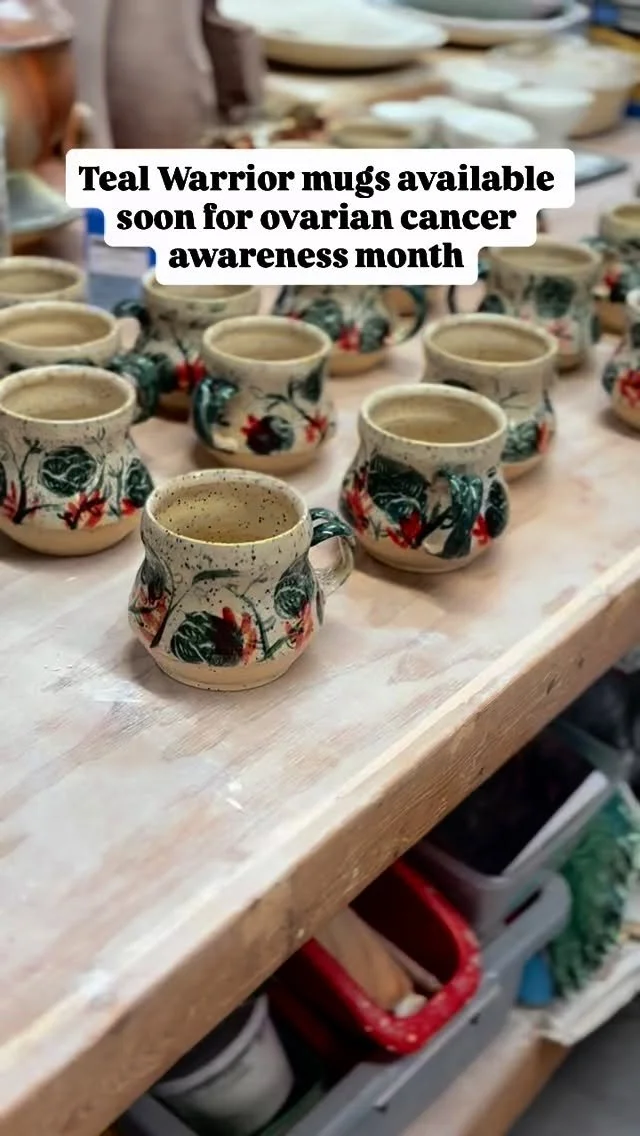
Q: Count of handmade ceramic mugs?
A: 12